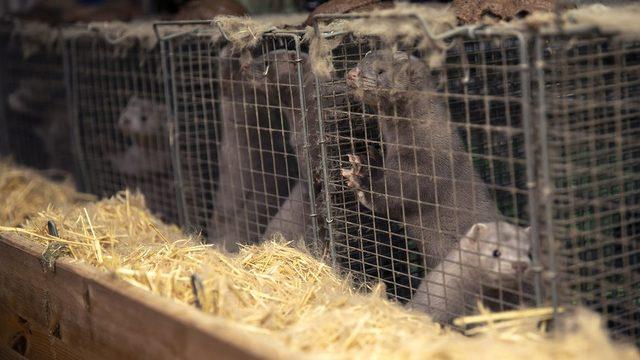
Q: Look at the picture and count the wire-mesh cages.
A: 5